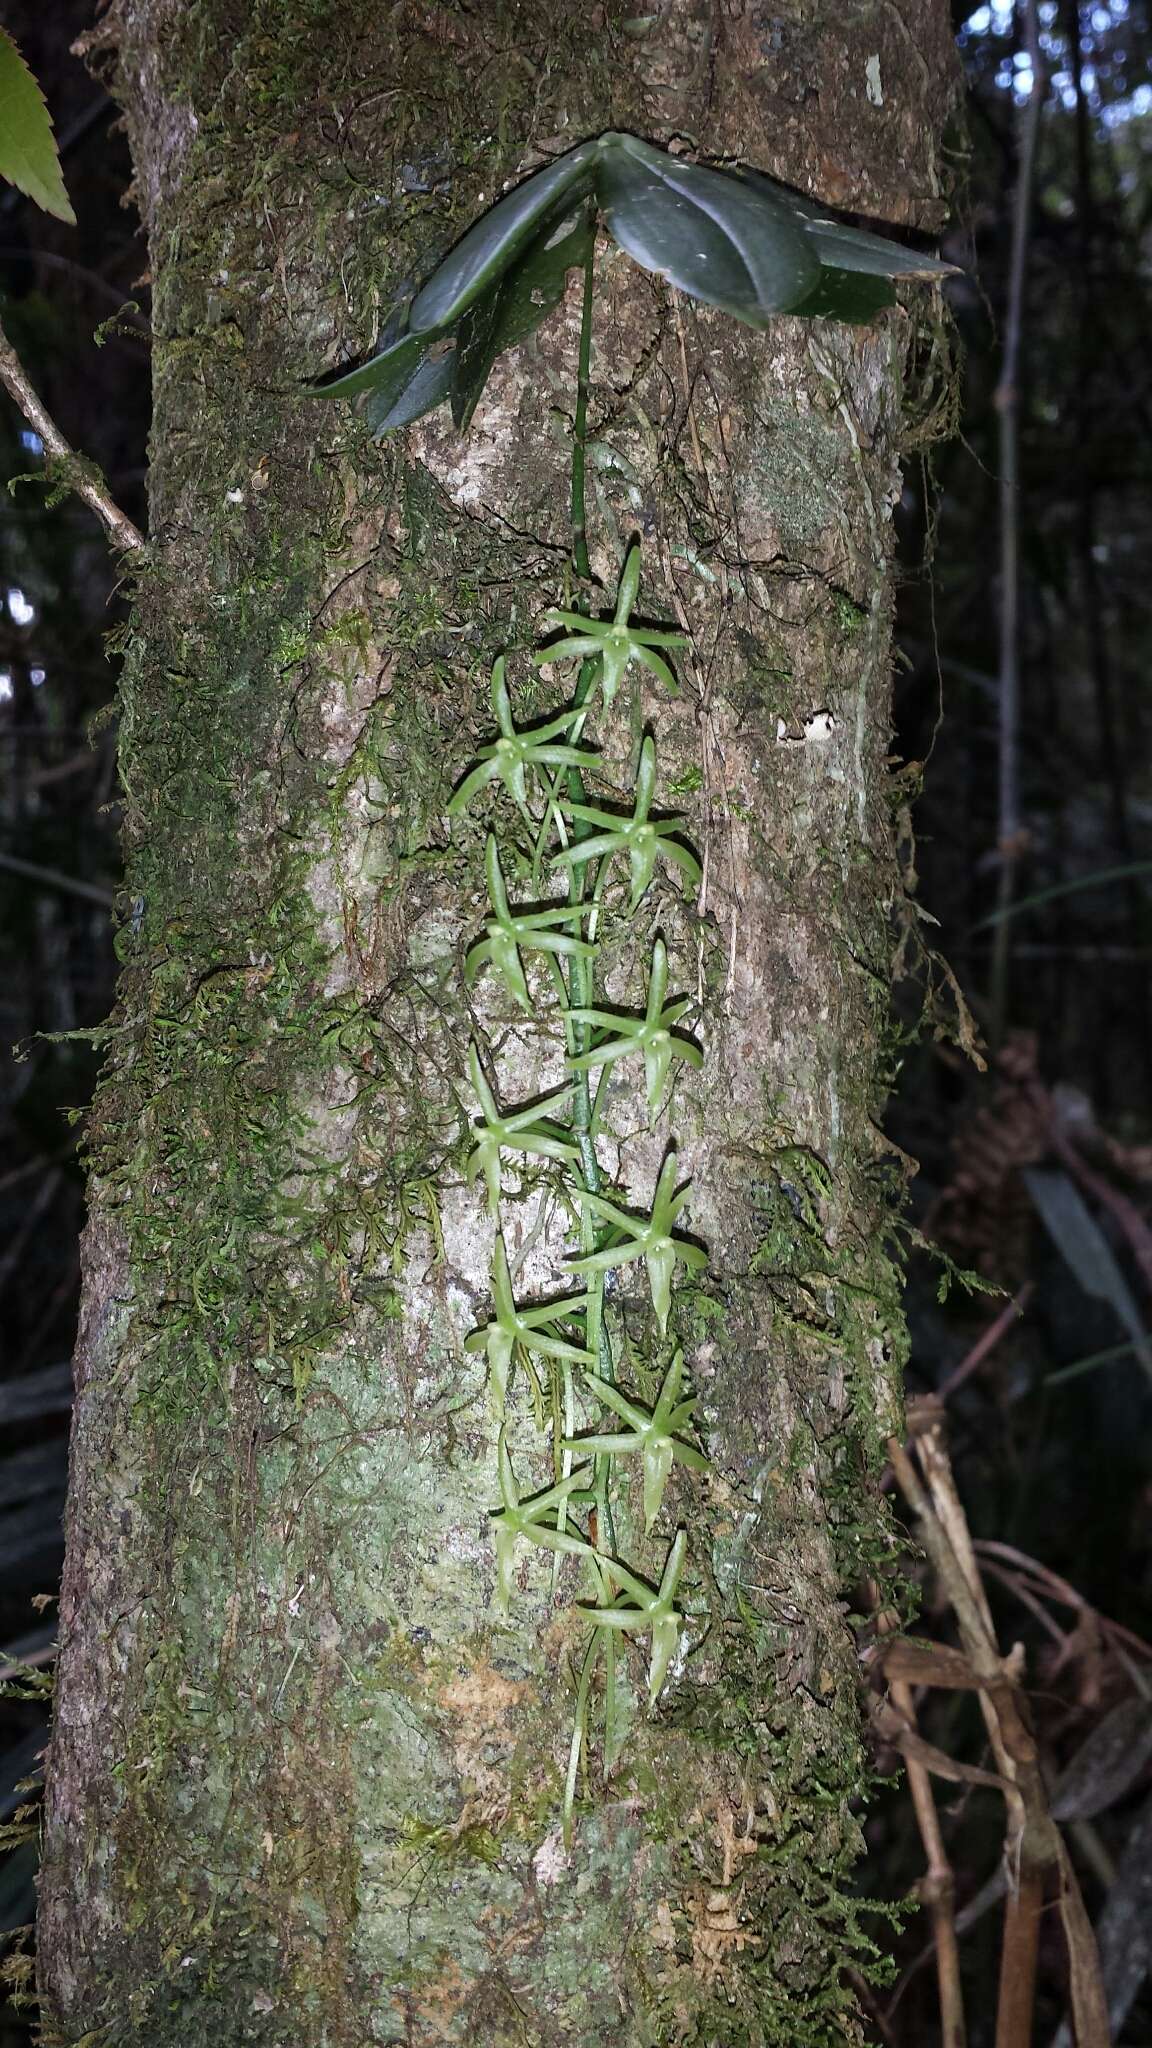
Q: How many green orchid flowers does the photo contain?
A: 11